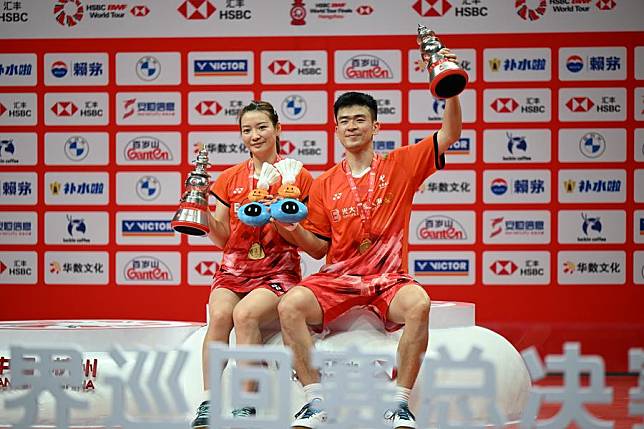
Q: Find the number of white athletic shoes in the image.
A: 2